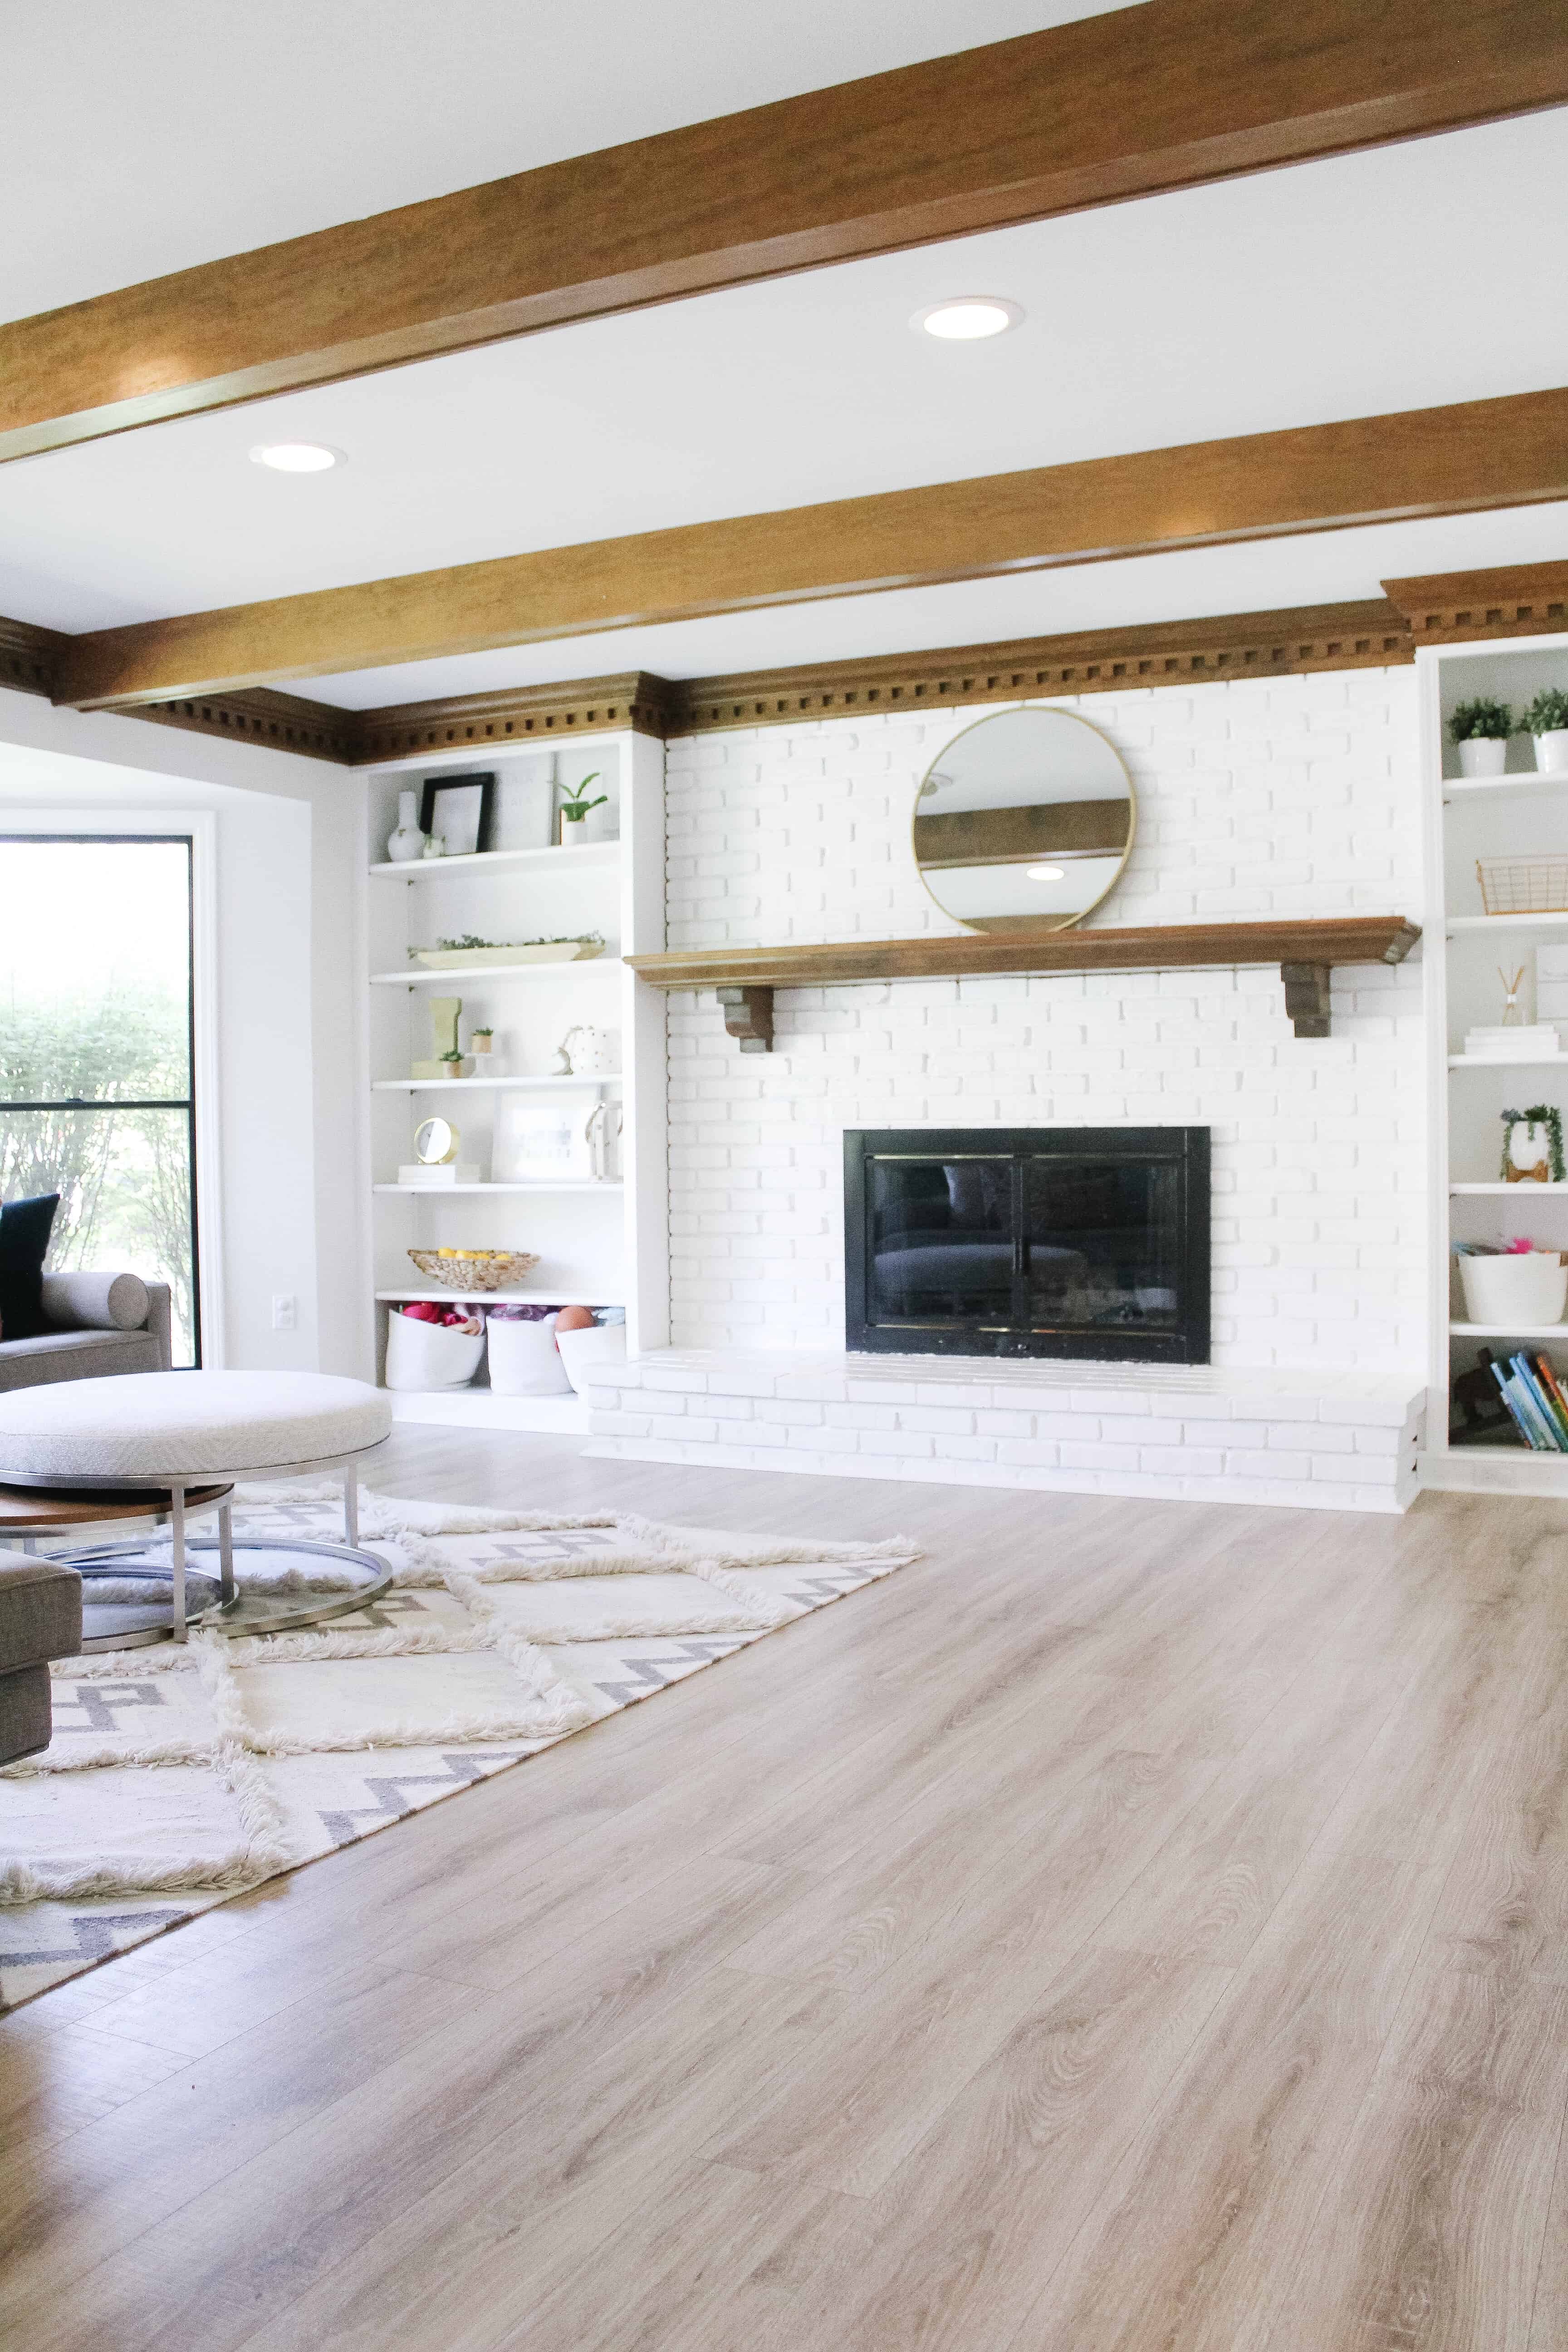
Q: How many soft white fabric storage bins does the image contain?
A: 4